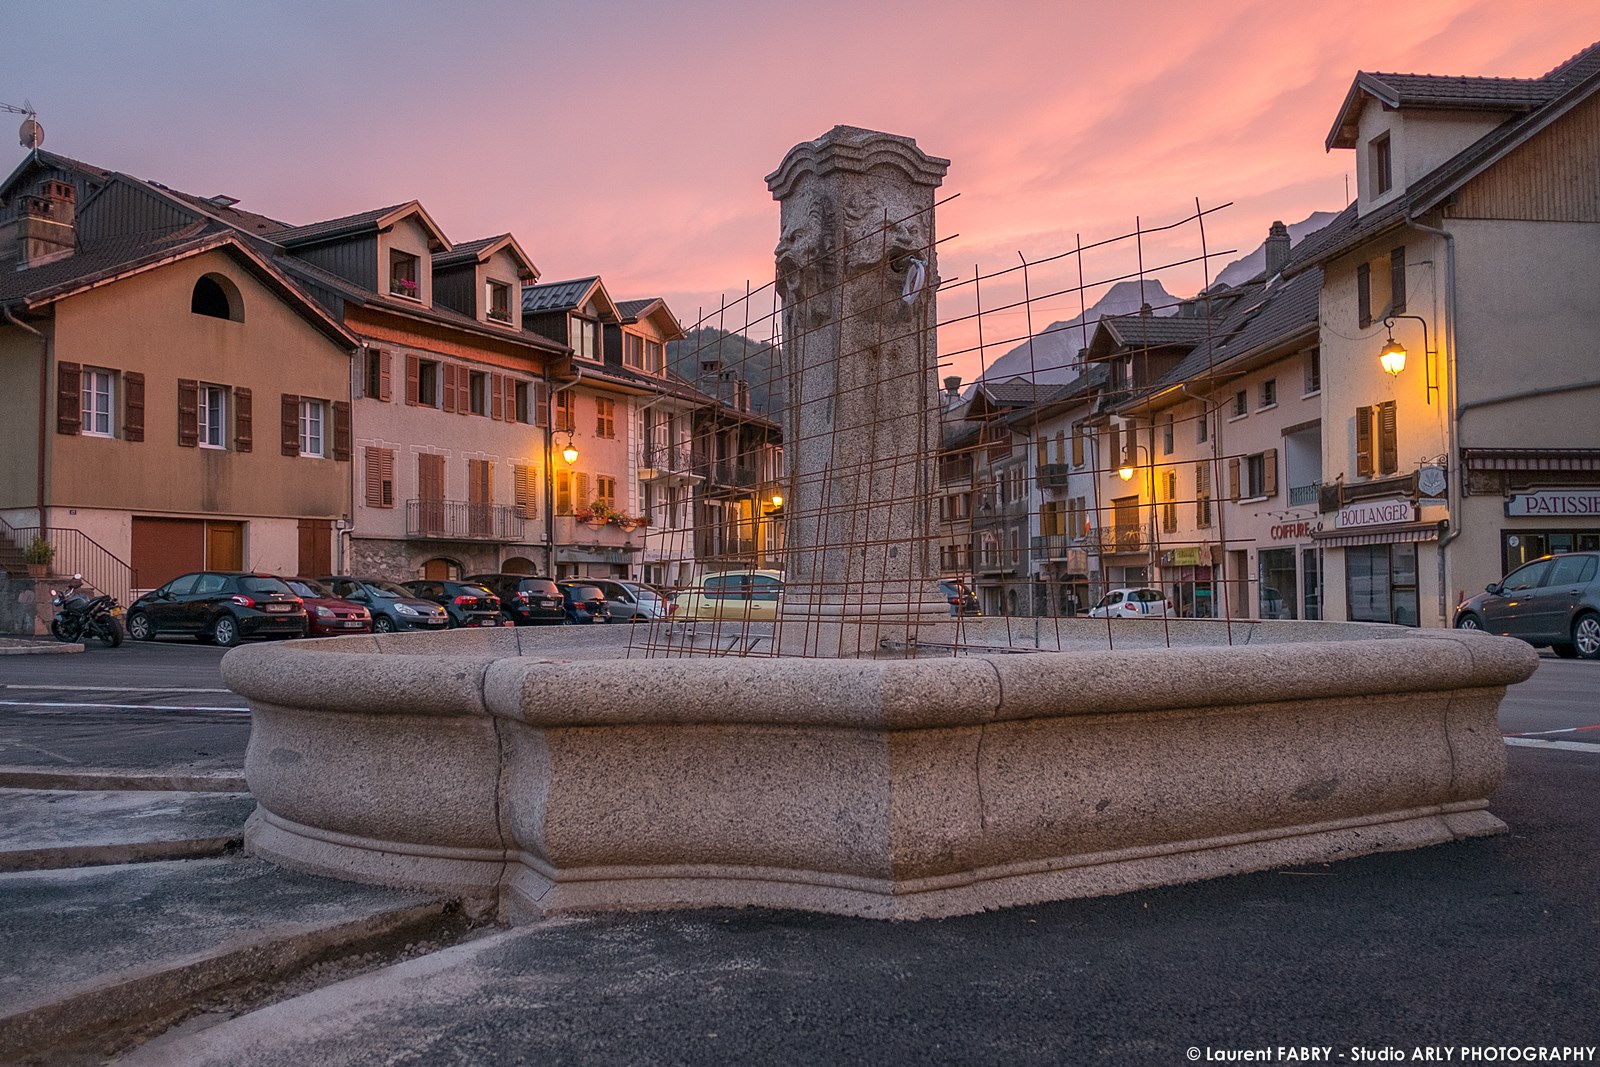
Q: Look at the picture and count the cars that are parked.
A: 11